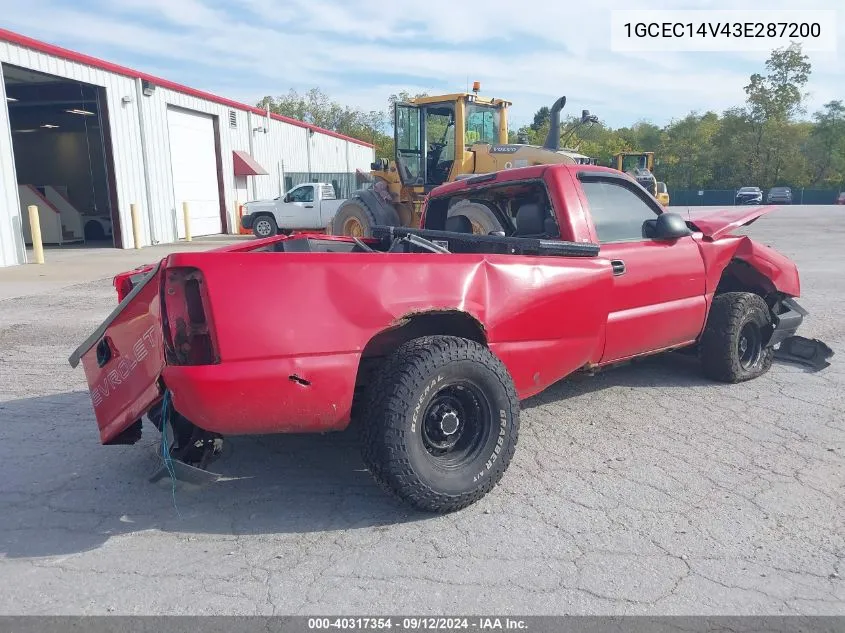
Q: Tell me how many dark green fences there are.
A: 1